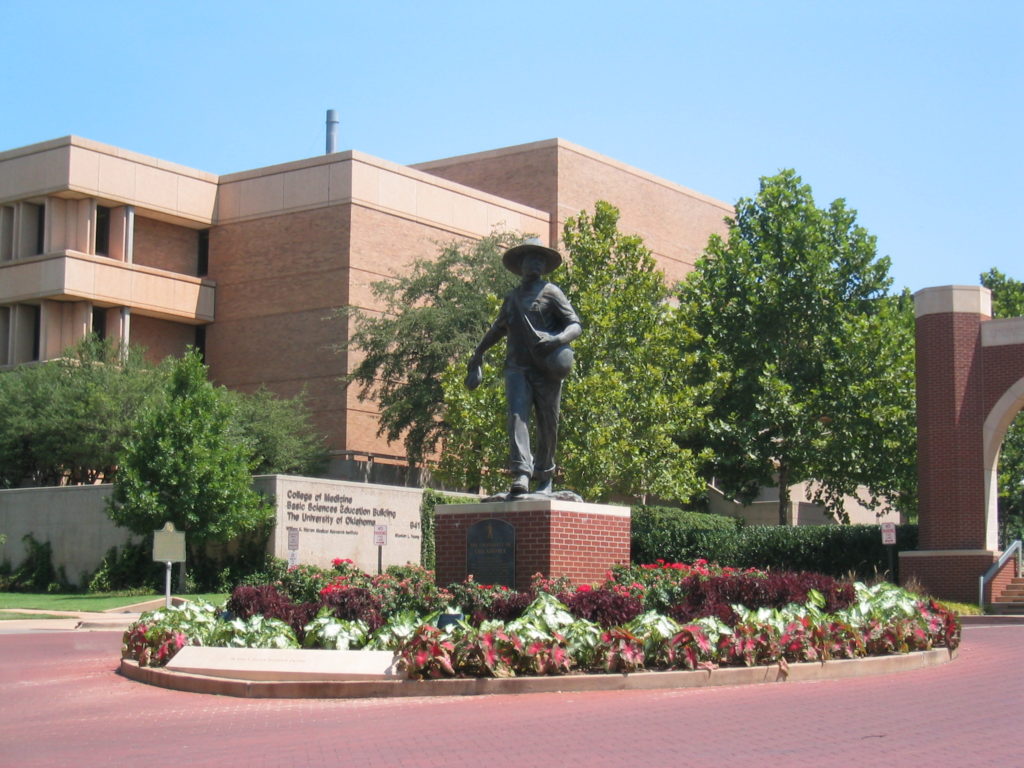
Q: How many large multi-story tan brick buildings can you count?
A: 1